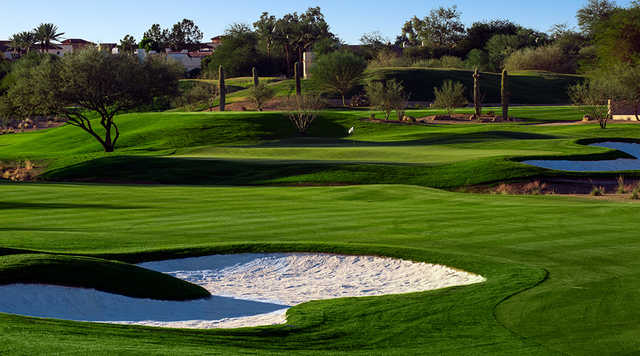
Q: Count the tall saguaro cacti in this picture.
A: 5